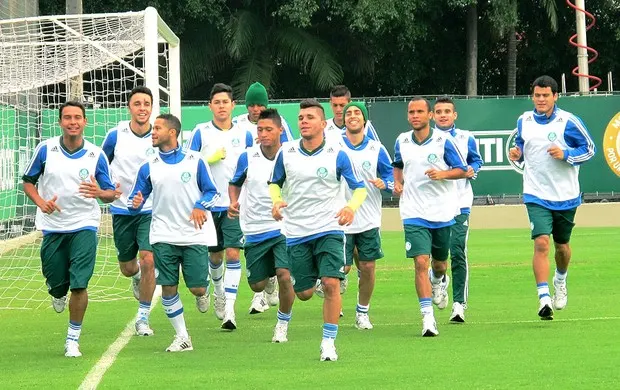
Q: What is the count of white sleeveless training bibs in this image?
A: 12